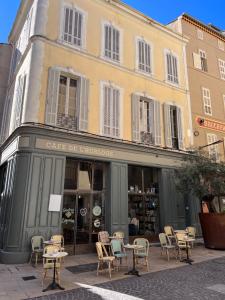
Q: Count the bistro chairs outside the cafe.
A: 12